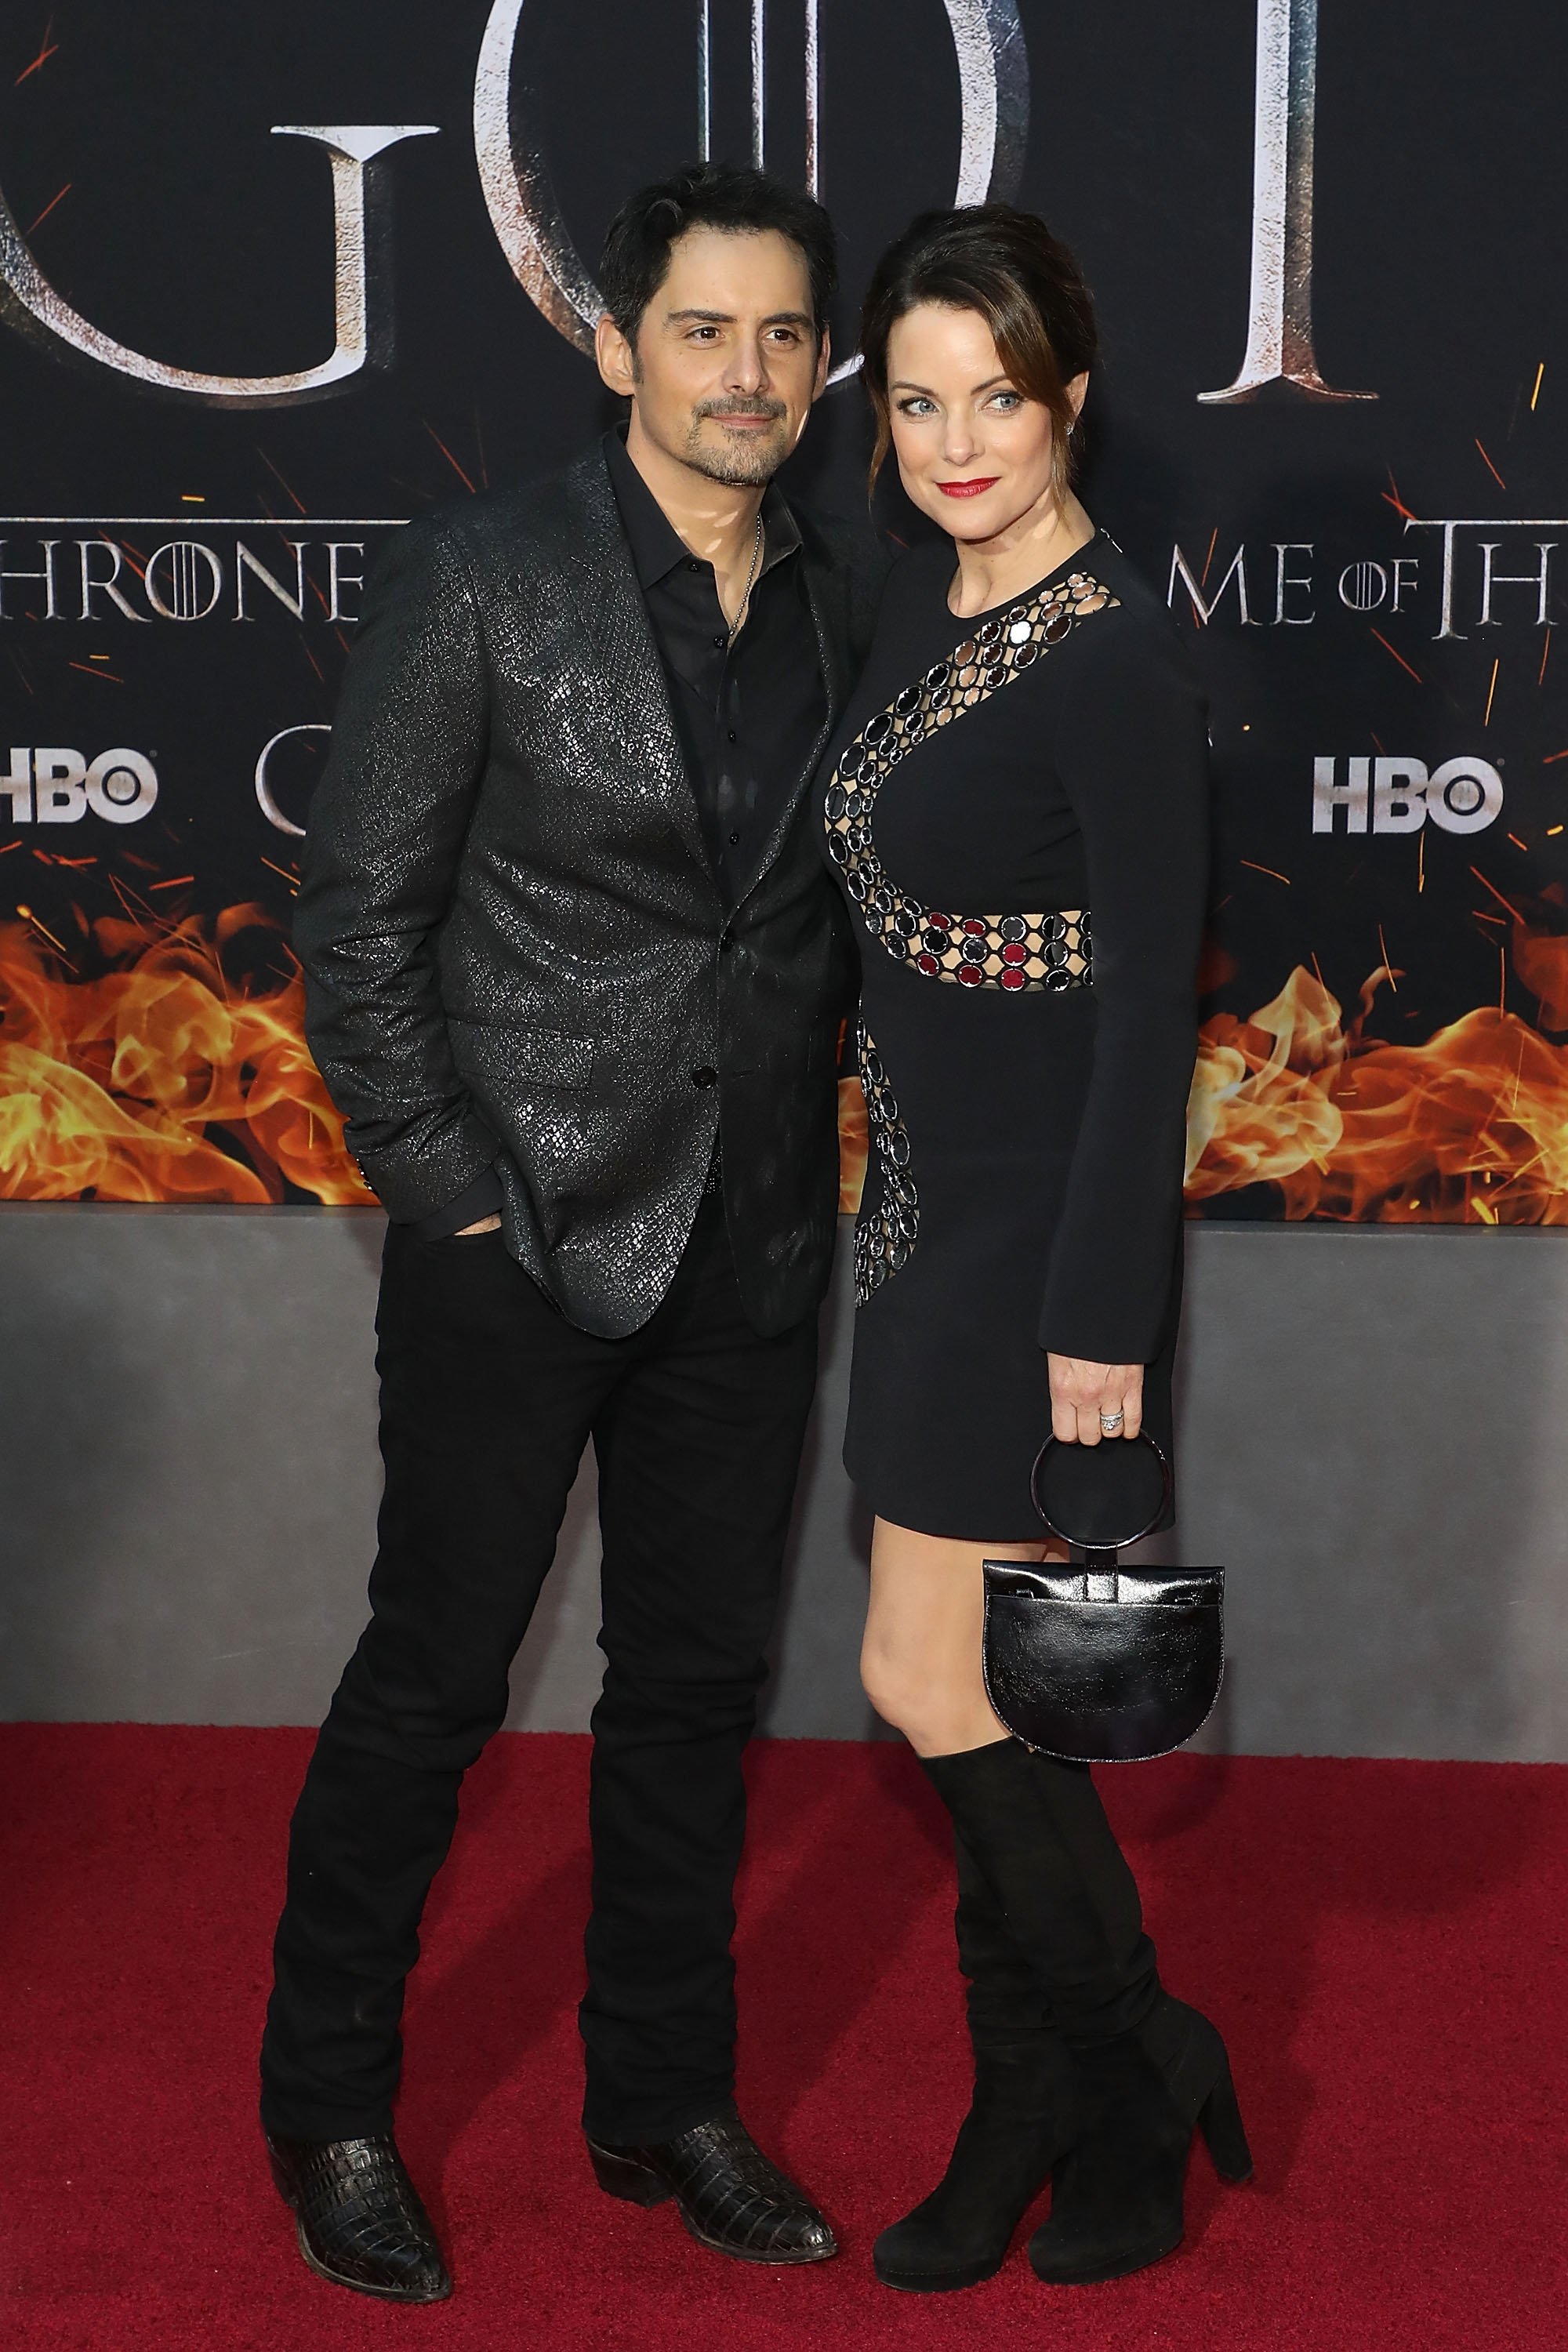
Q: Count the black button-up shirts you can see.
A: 1